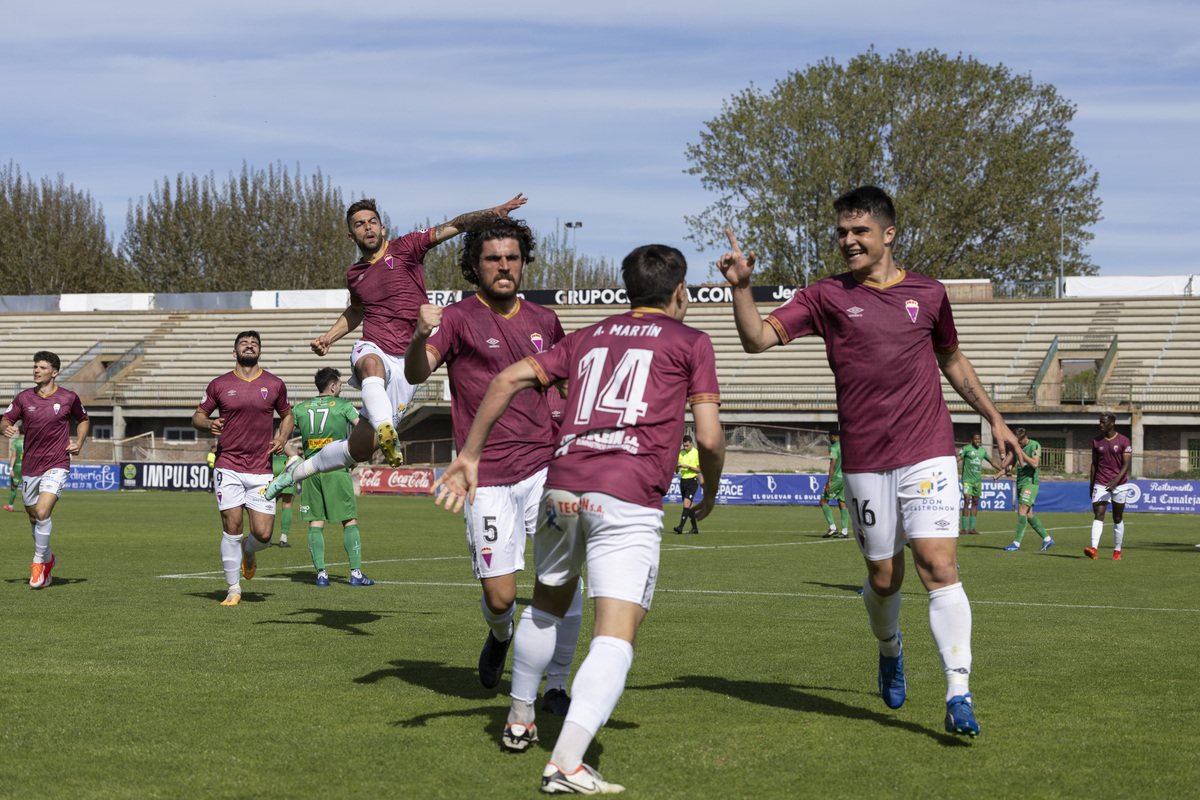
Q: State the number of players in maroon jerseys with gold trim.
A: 7